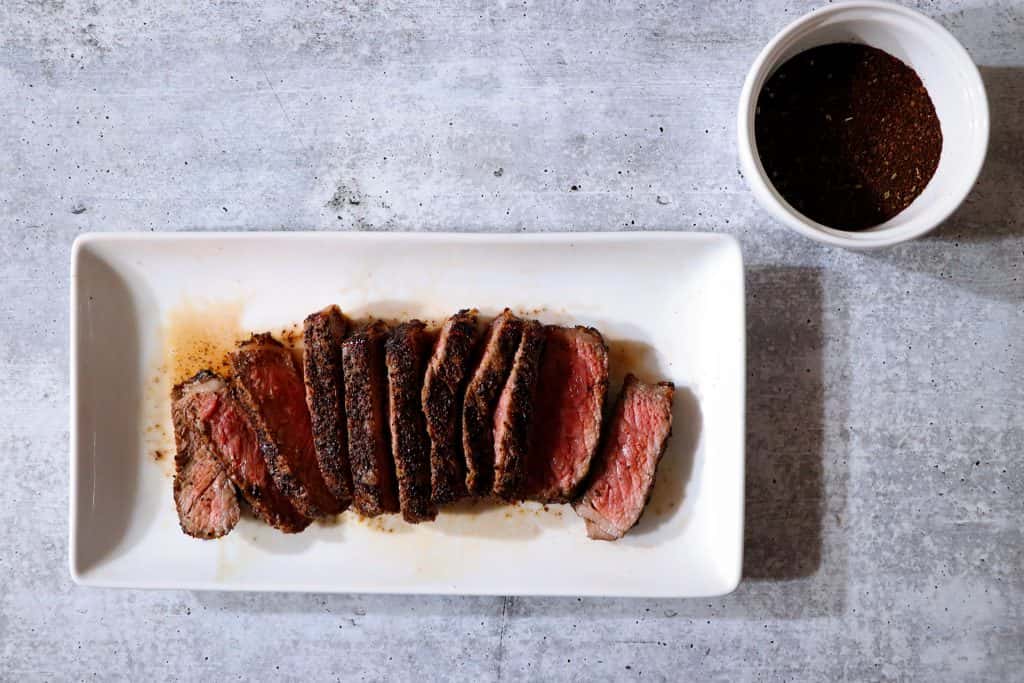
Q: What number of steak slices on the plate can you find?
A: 11